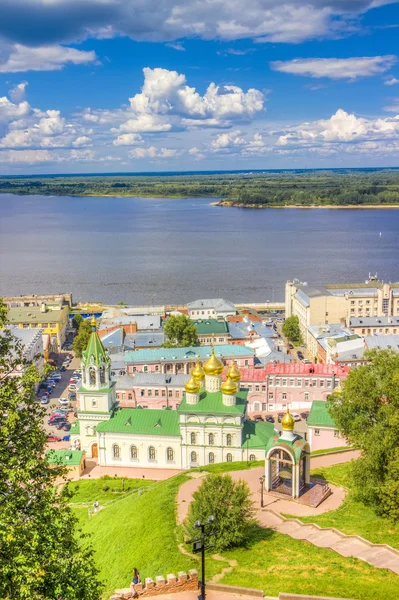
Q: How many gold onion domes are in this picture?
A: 7